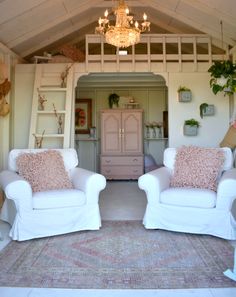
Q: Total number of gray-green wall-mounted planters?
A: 3